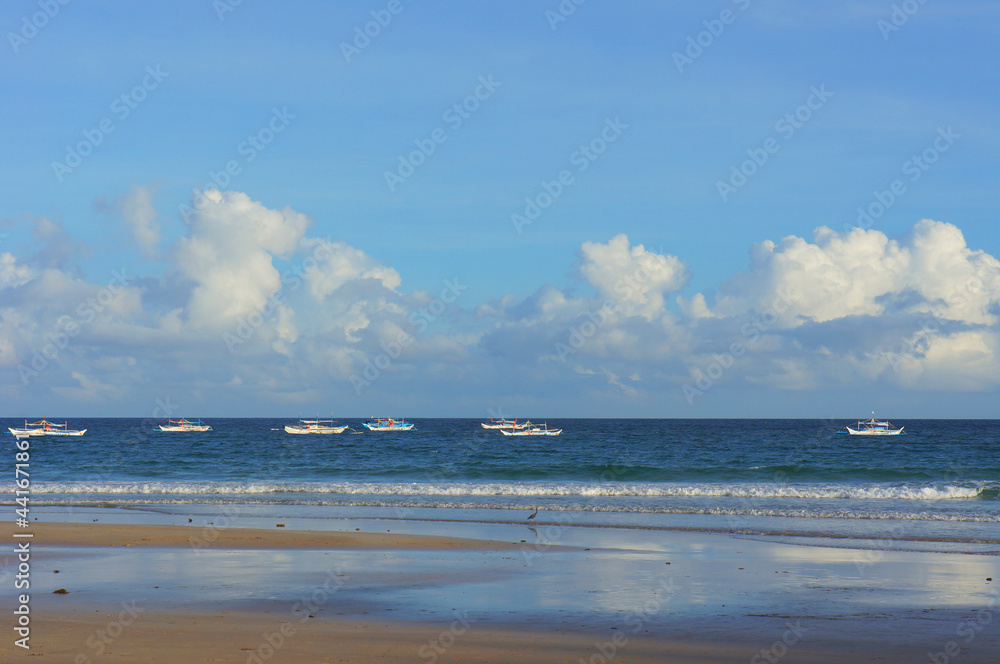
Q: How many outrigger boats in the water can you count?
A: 7